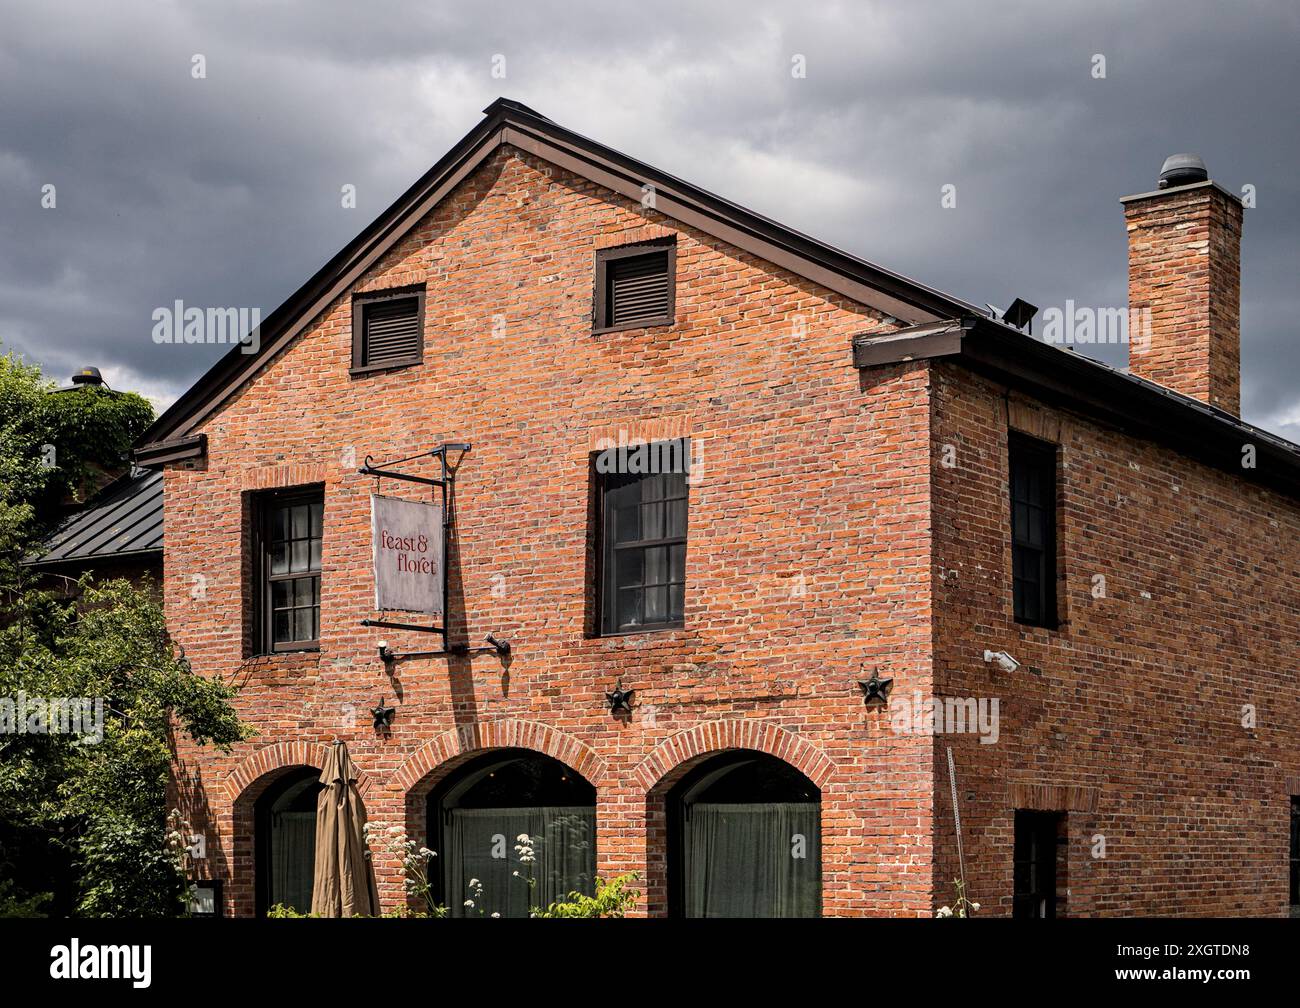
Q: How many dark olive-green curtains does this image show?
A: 3